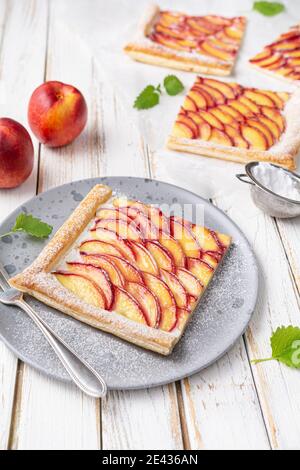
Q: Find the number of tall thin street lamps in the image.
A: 0